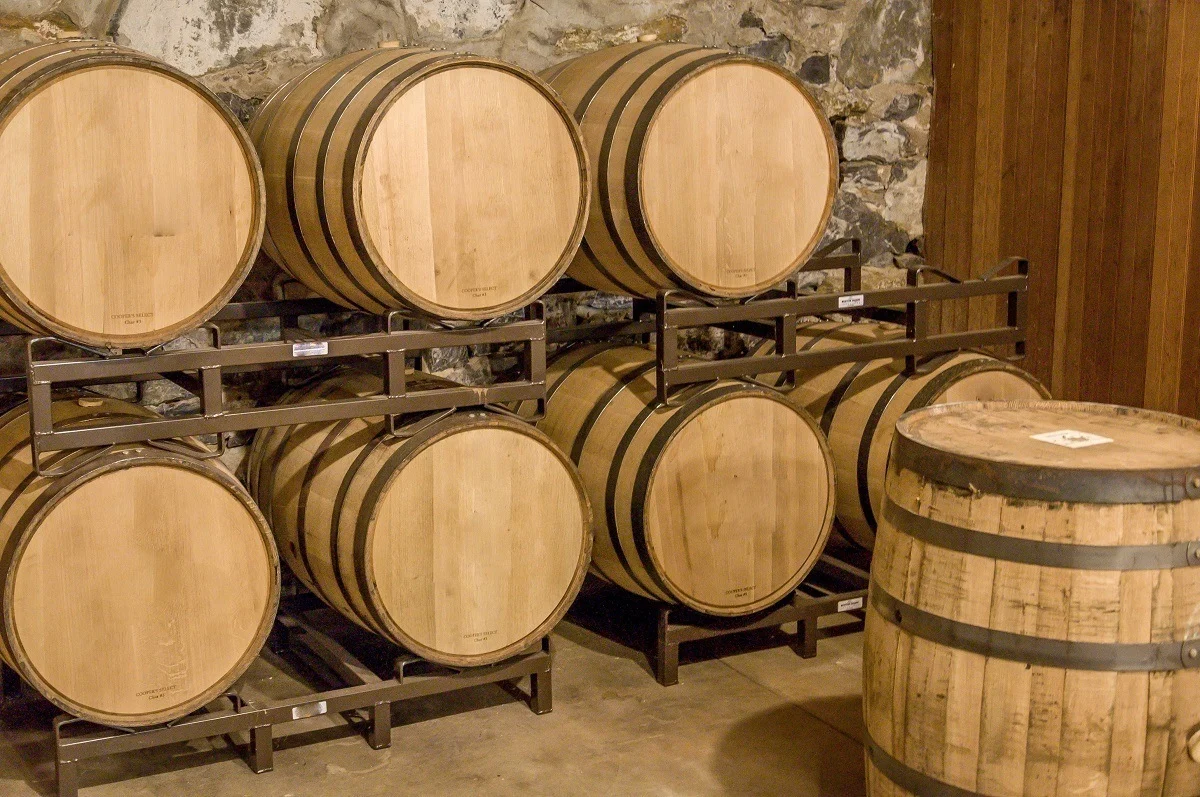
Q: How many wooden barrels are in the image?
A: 8